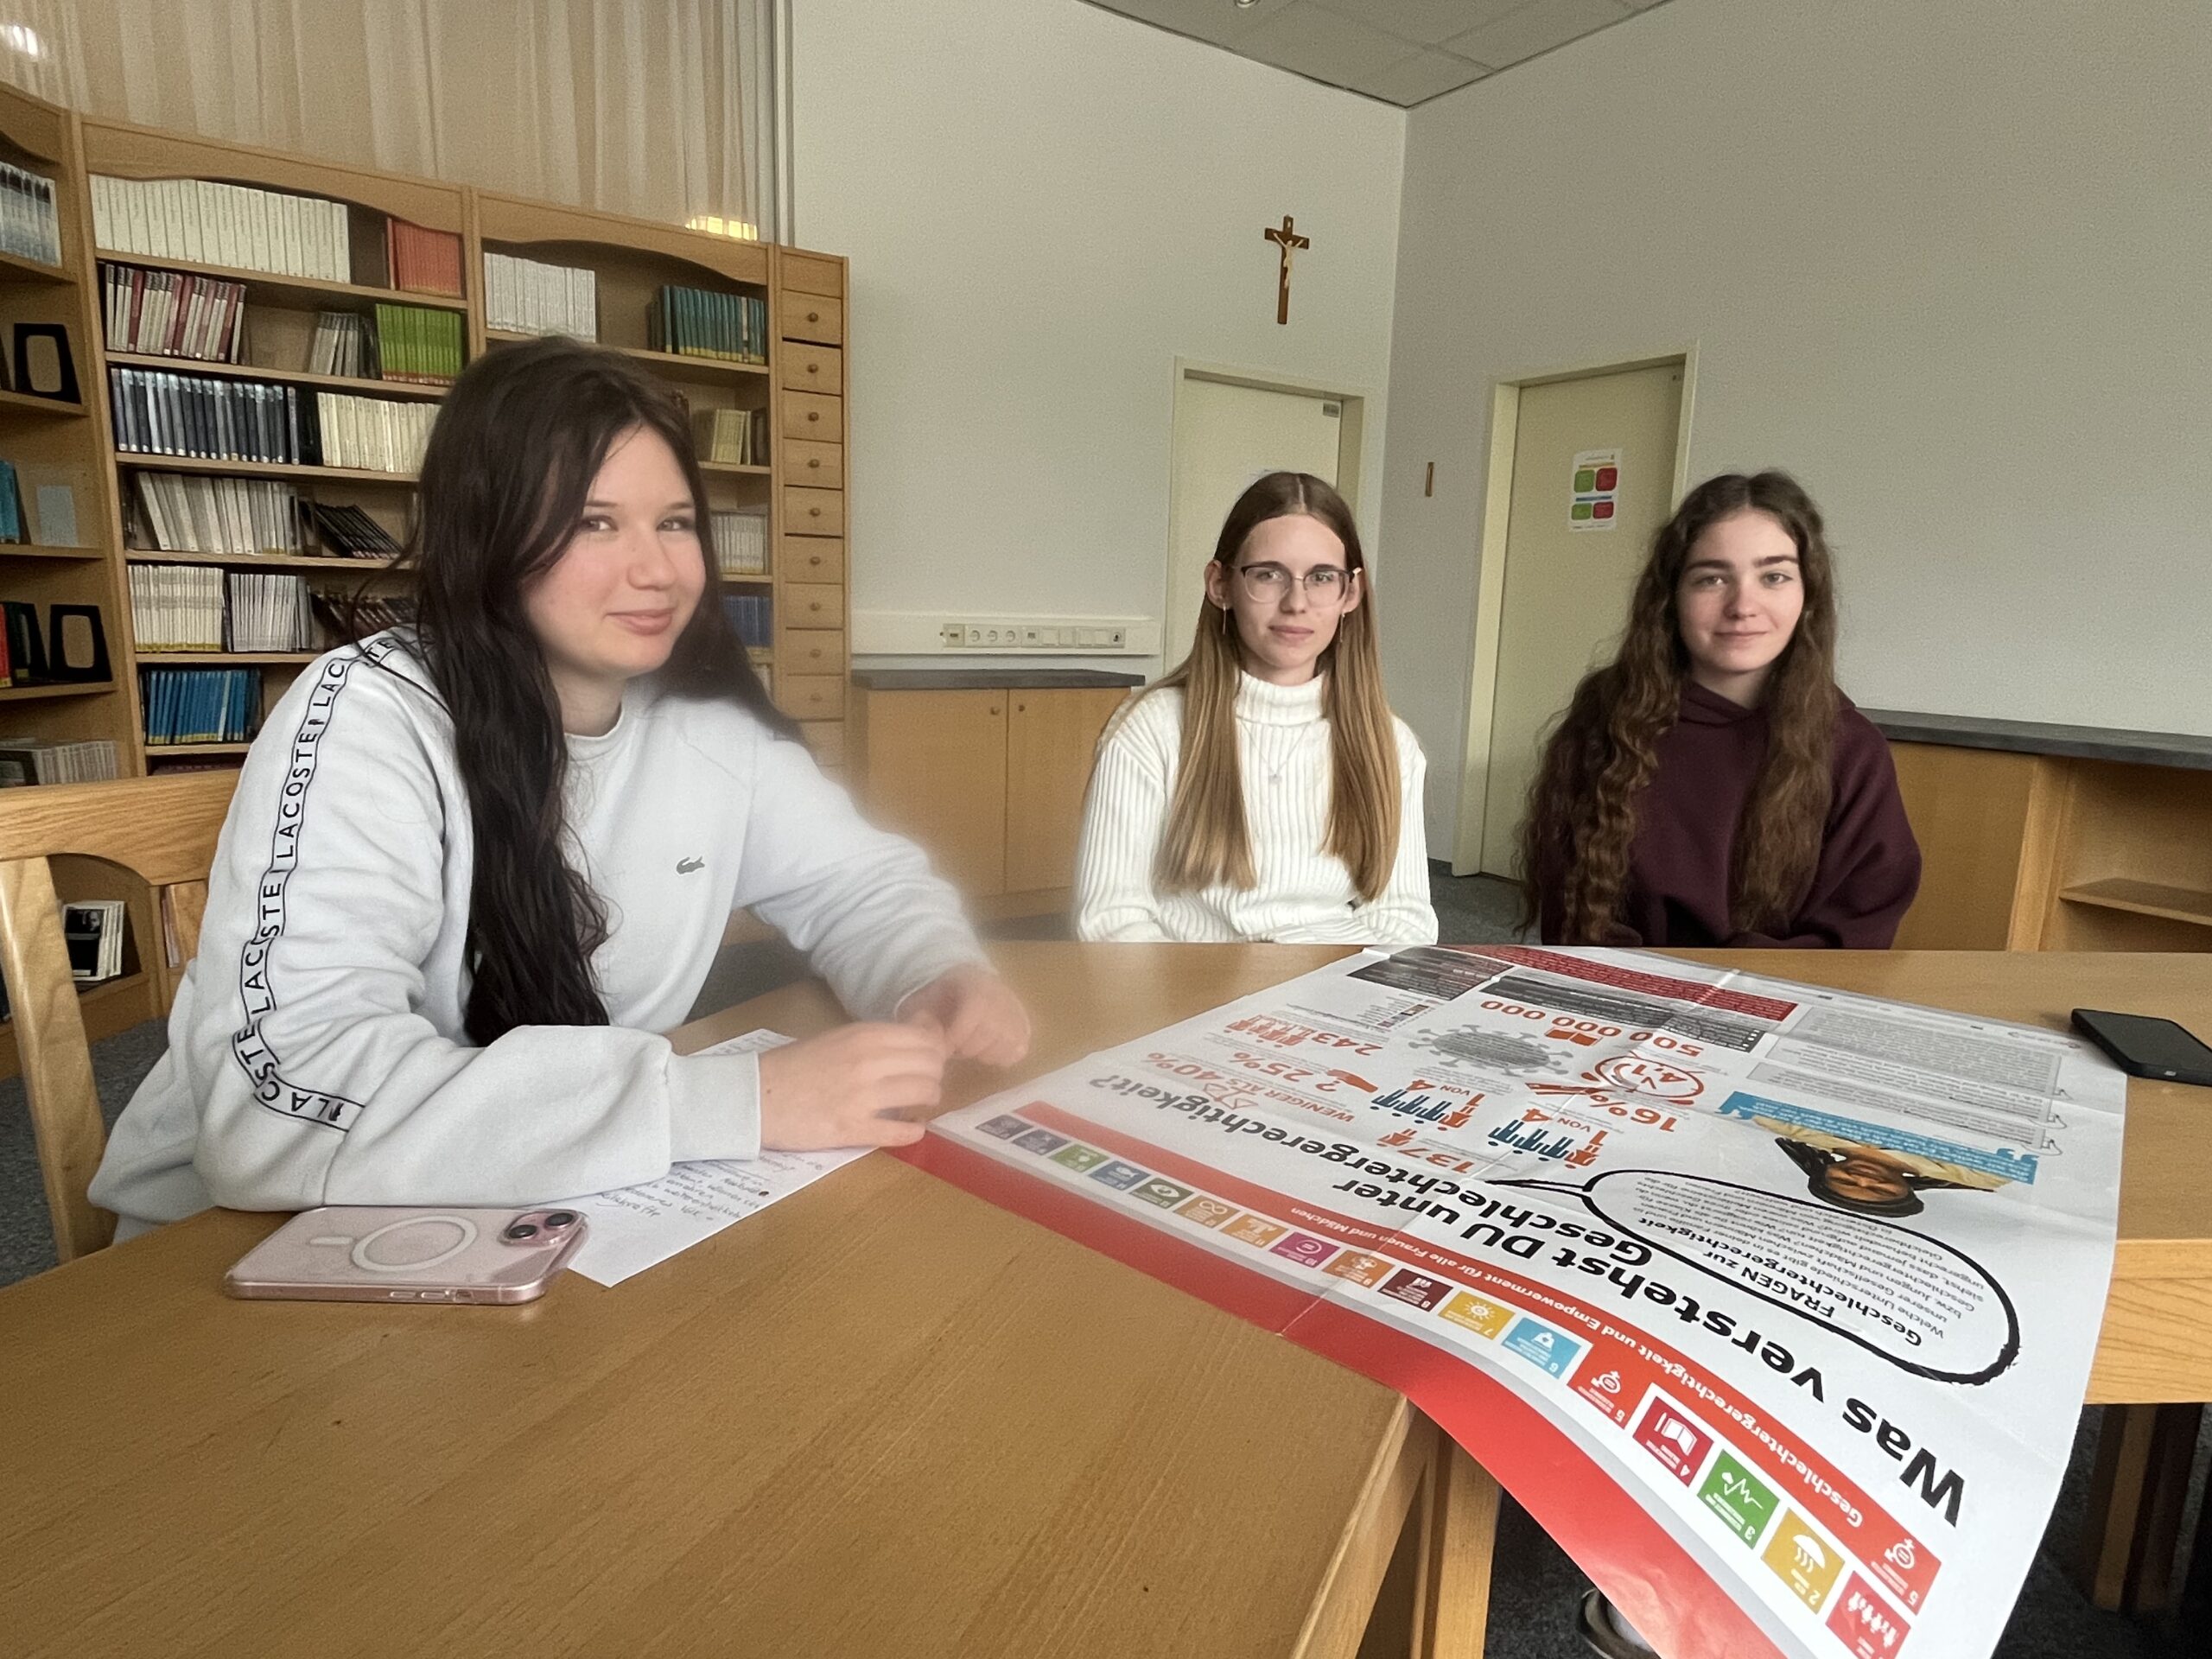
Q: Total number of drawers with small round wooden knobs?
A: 9